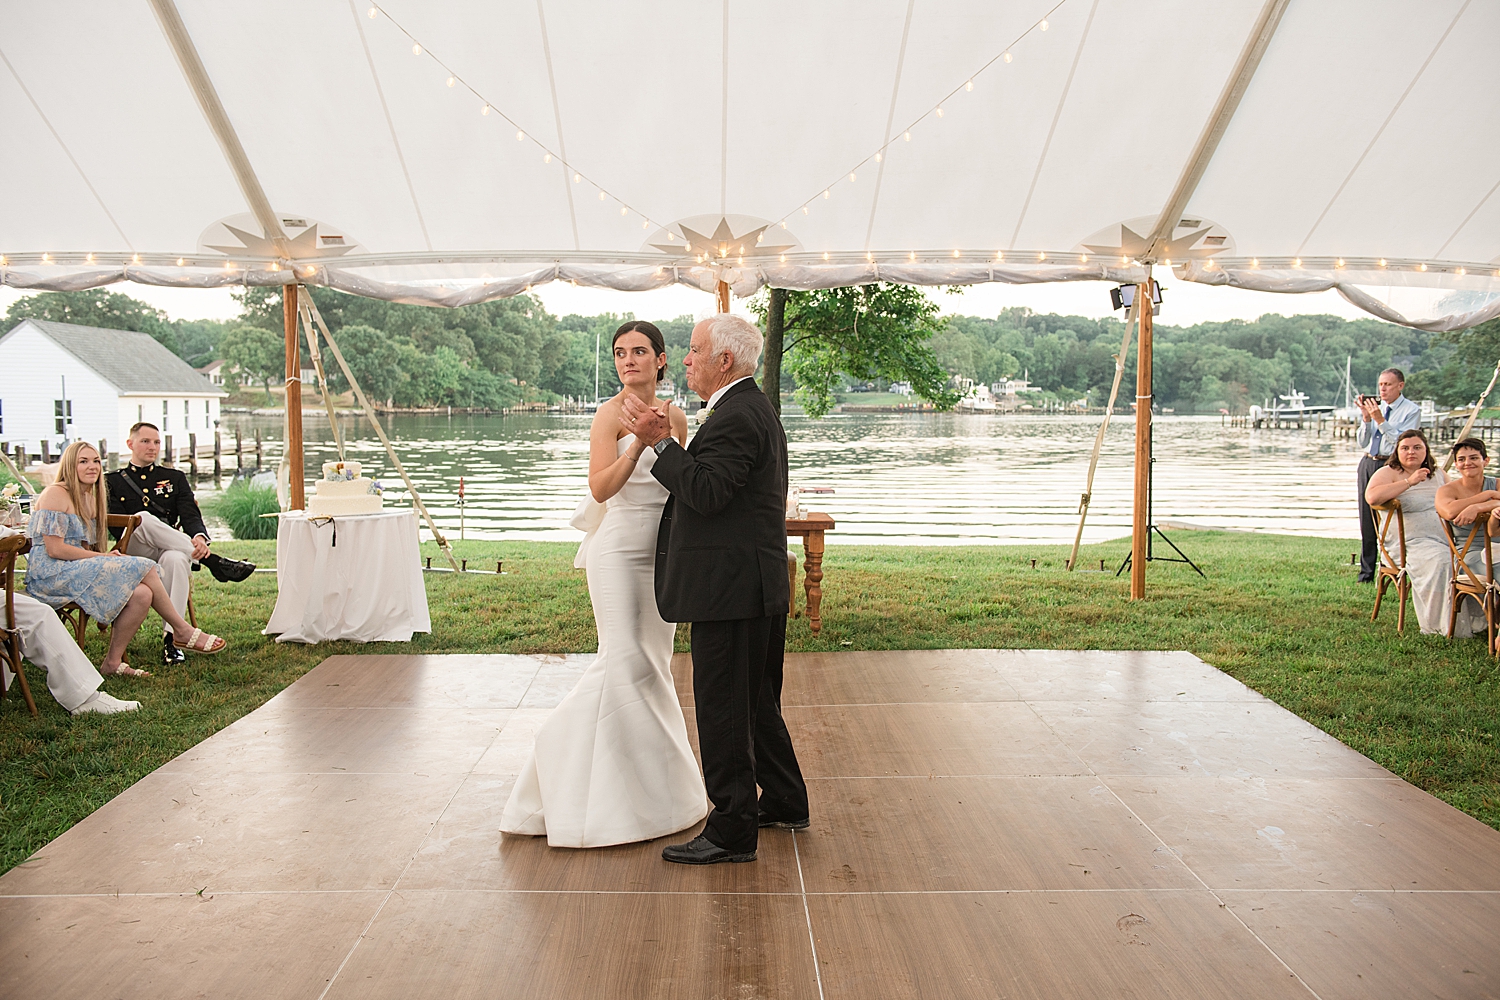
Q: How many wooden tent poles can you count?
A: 3